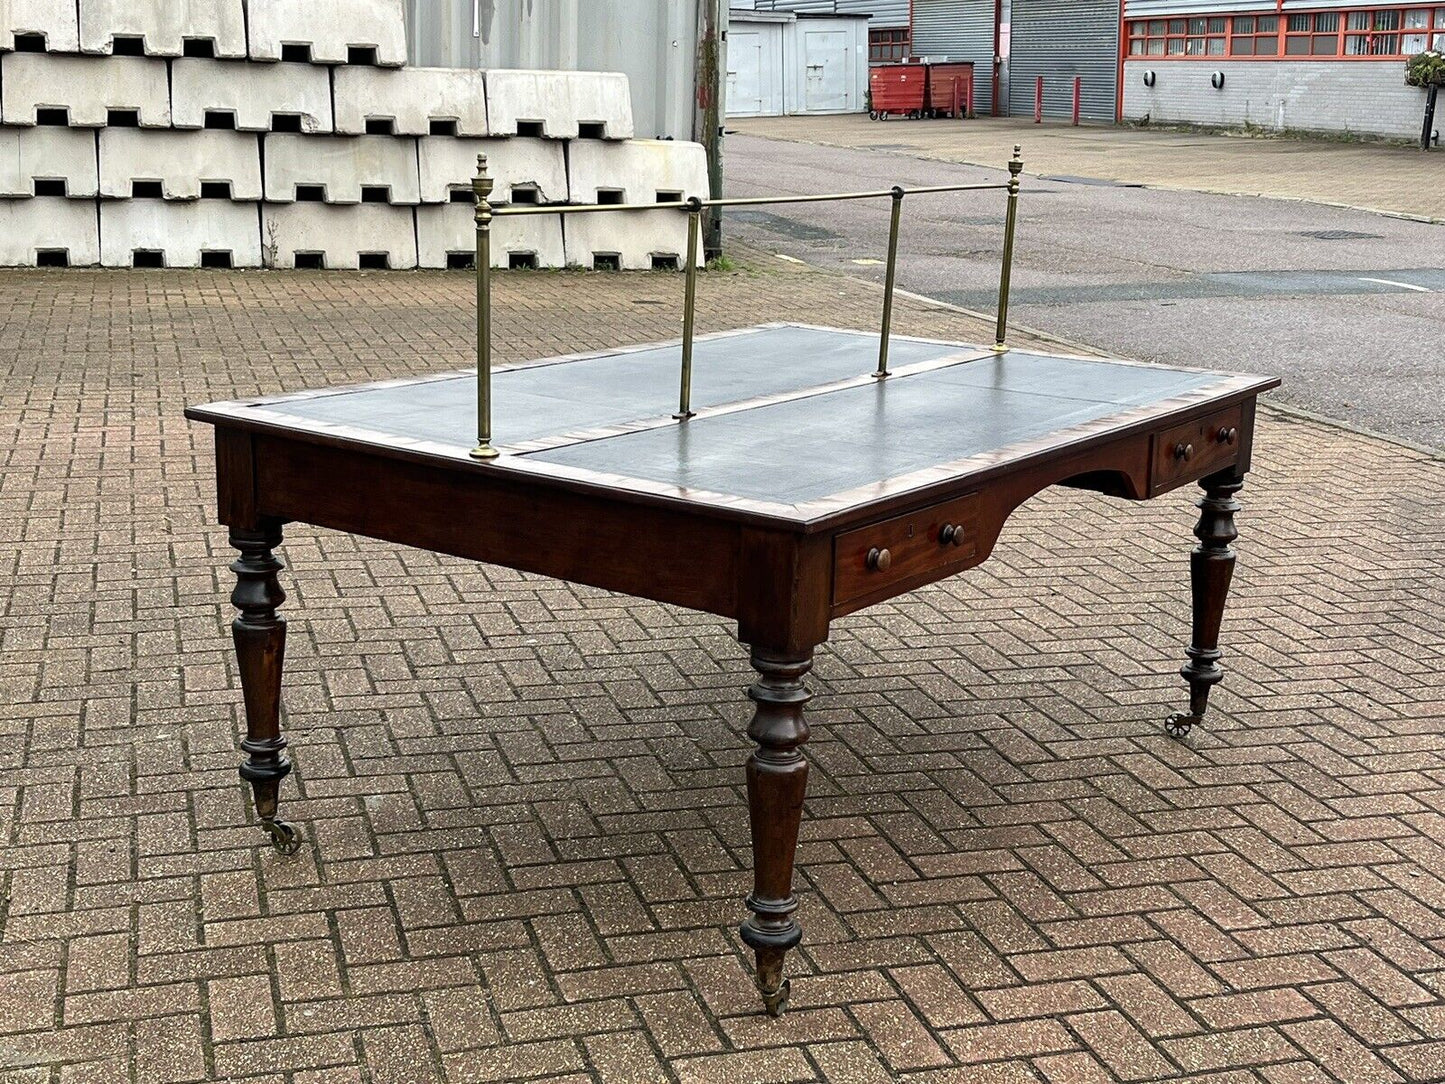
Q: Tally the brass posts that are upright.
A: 4